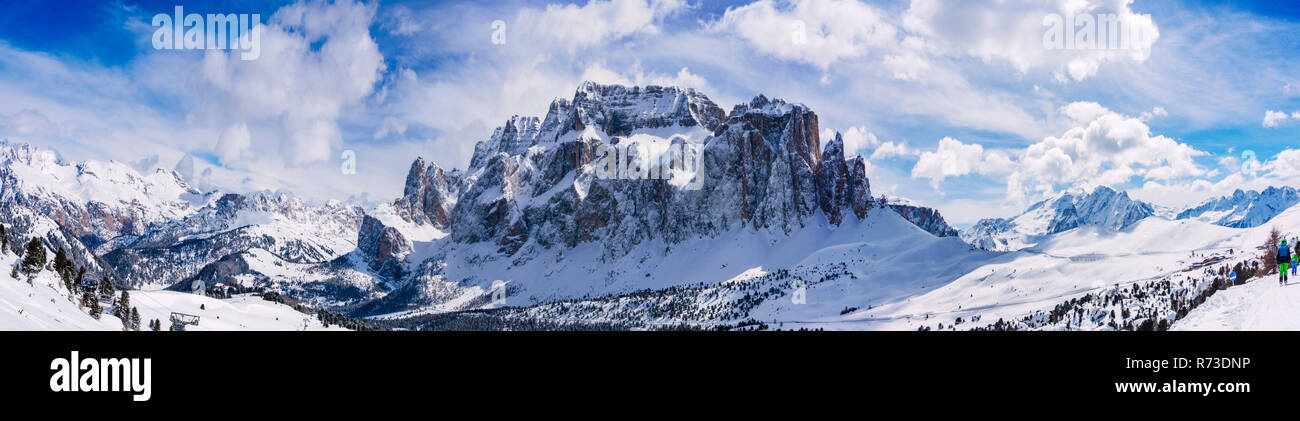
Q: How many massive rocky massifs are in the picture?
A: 1